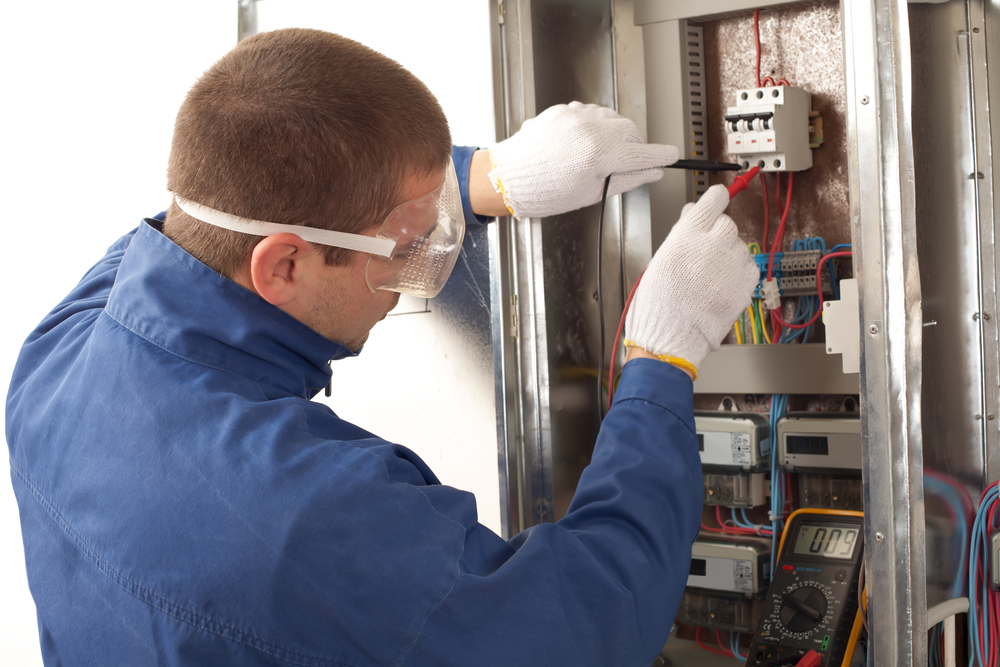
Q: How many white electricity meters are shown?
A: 3